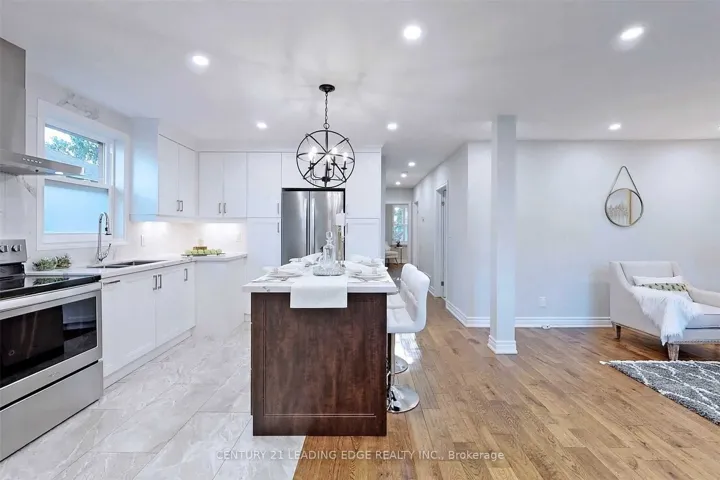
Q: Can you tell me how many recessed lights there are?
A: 9